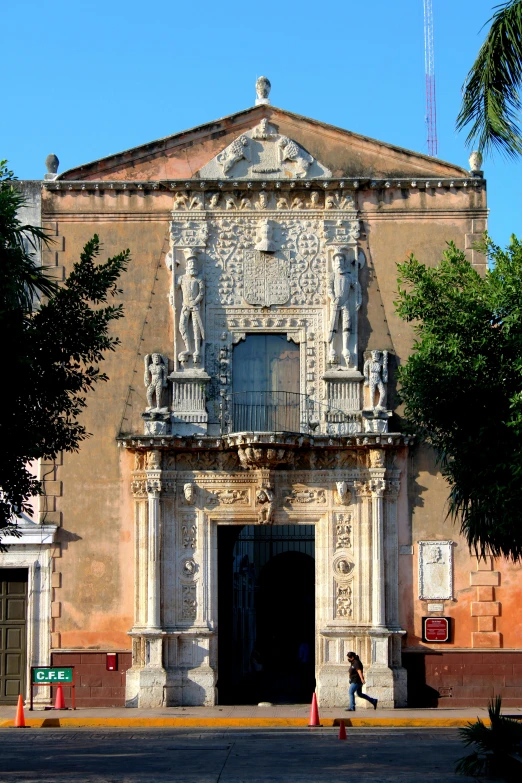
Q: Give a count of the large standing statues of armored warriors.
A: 2